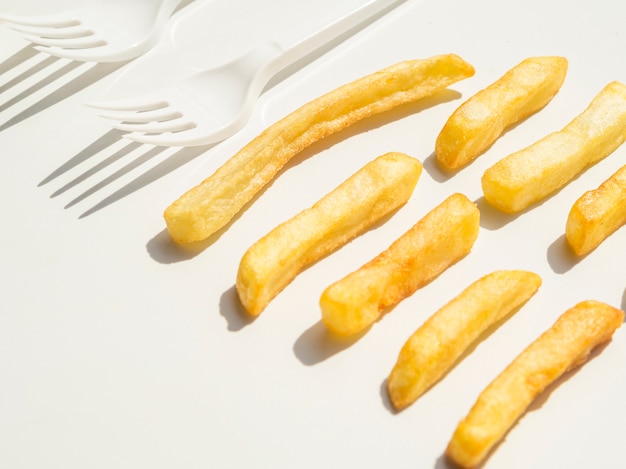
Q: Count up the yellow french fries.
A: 8